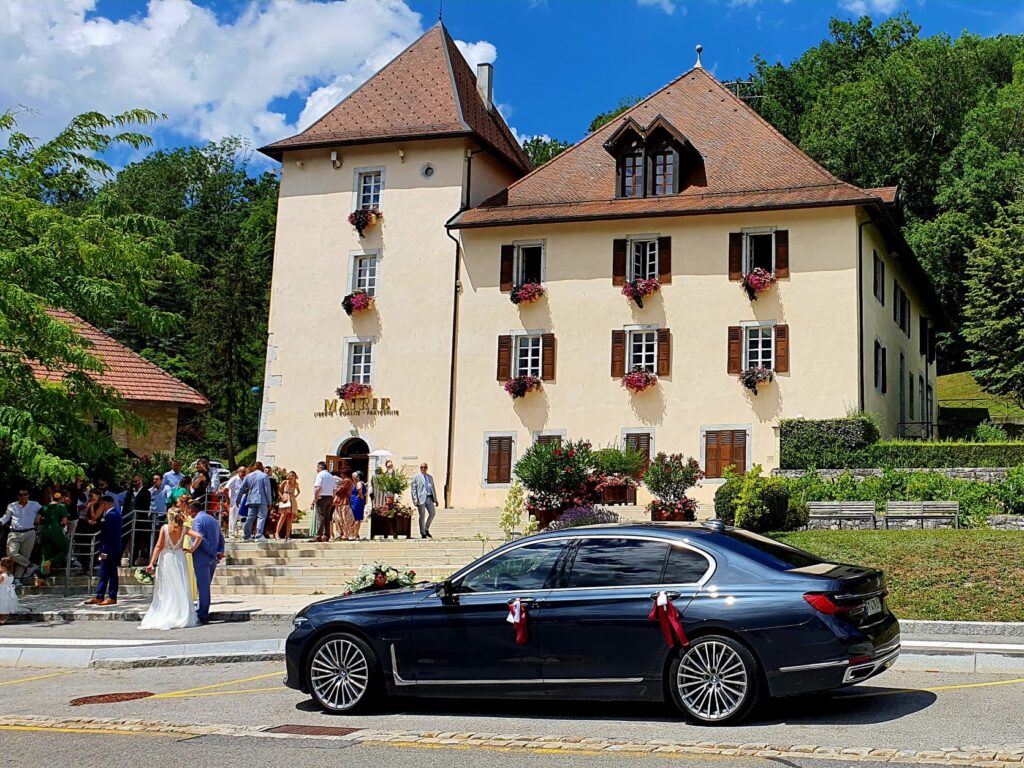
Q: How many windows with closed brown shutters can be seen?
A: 4